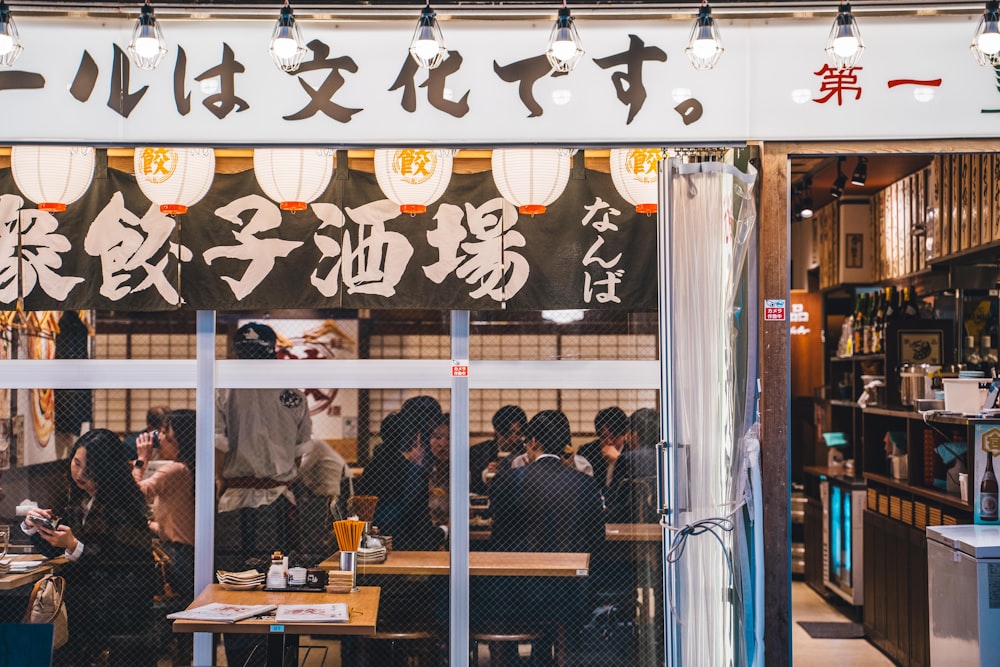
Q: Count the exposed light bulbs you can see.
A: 8